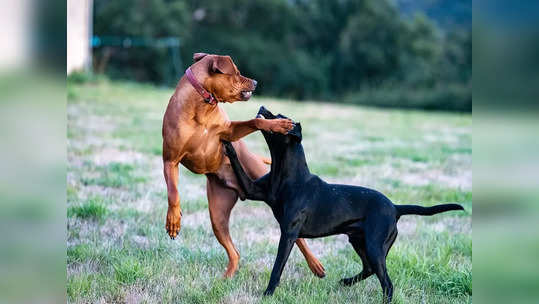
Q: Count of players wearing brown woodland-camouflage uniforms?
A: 0